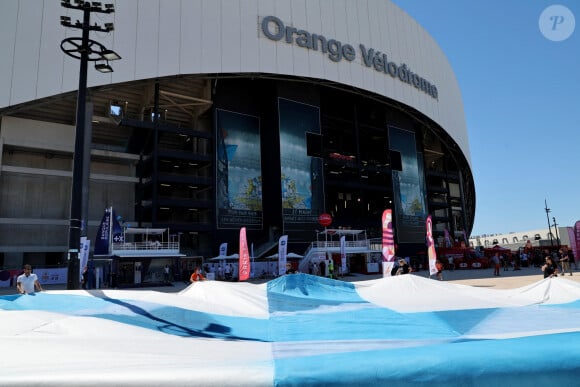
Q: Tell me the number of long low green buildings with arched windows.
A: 0